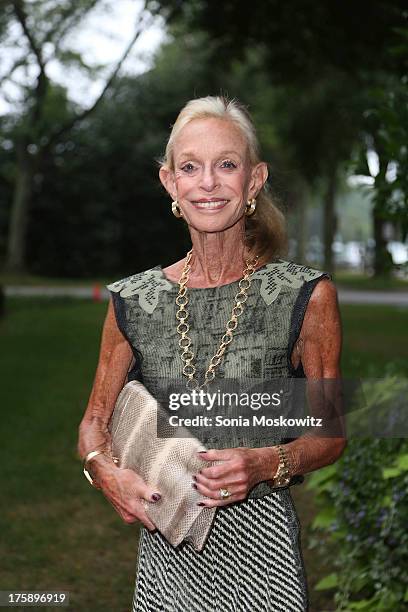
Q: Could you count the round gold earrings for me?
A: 2